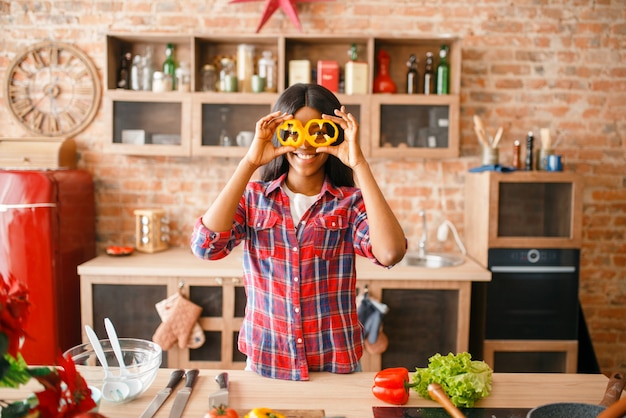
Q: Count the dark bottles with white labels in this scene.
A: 2